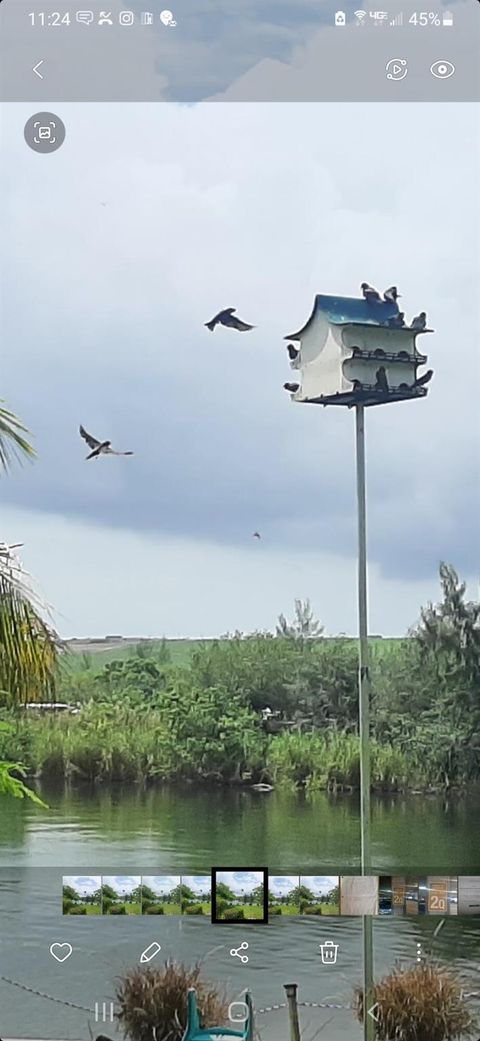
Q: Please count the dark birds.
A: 11